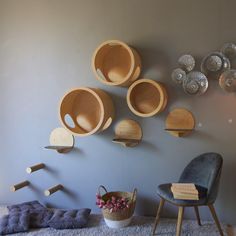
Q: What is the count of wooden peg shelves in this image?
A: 3